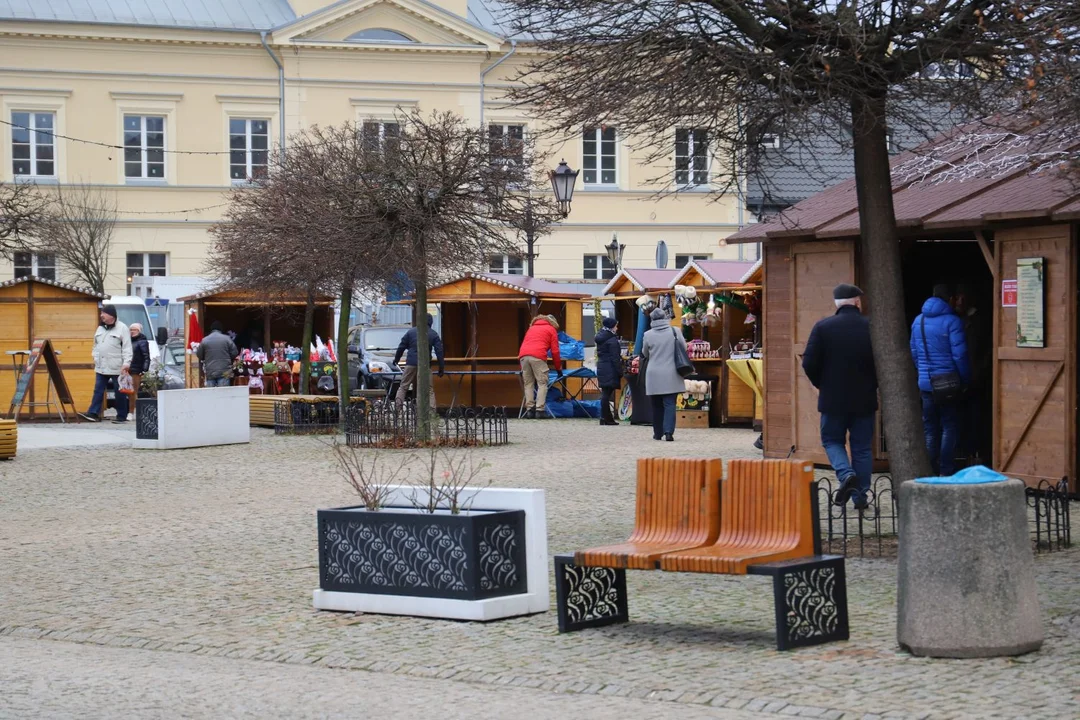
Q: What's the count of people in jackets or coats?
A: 9